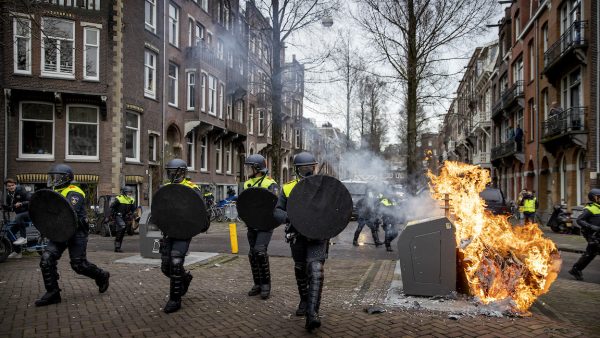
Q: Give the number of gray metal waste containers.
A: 2